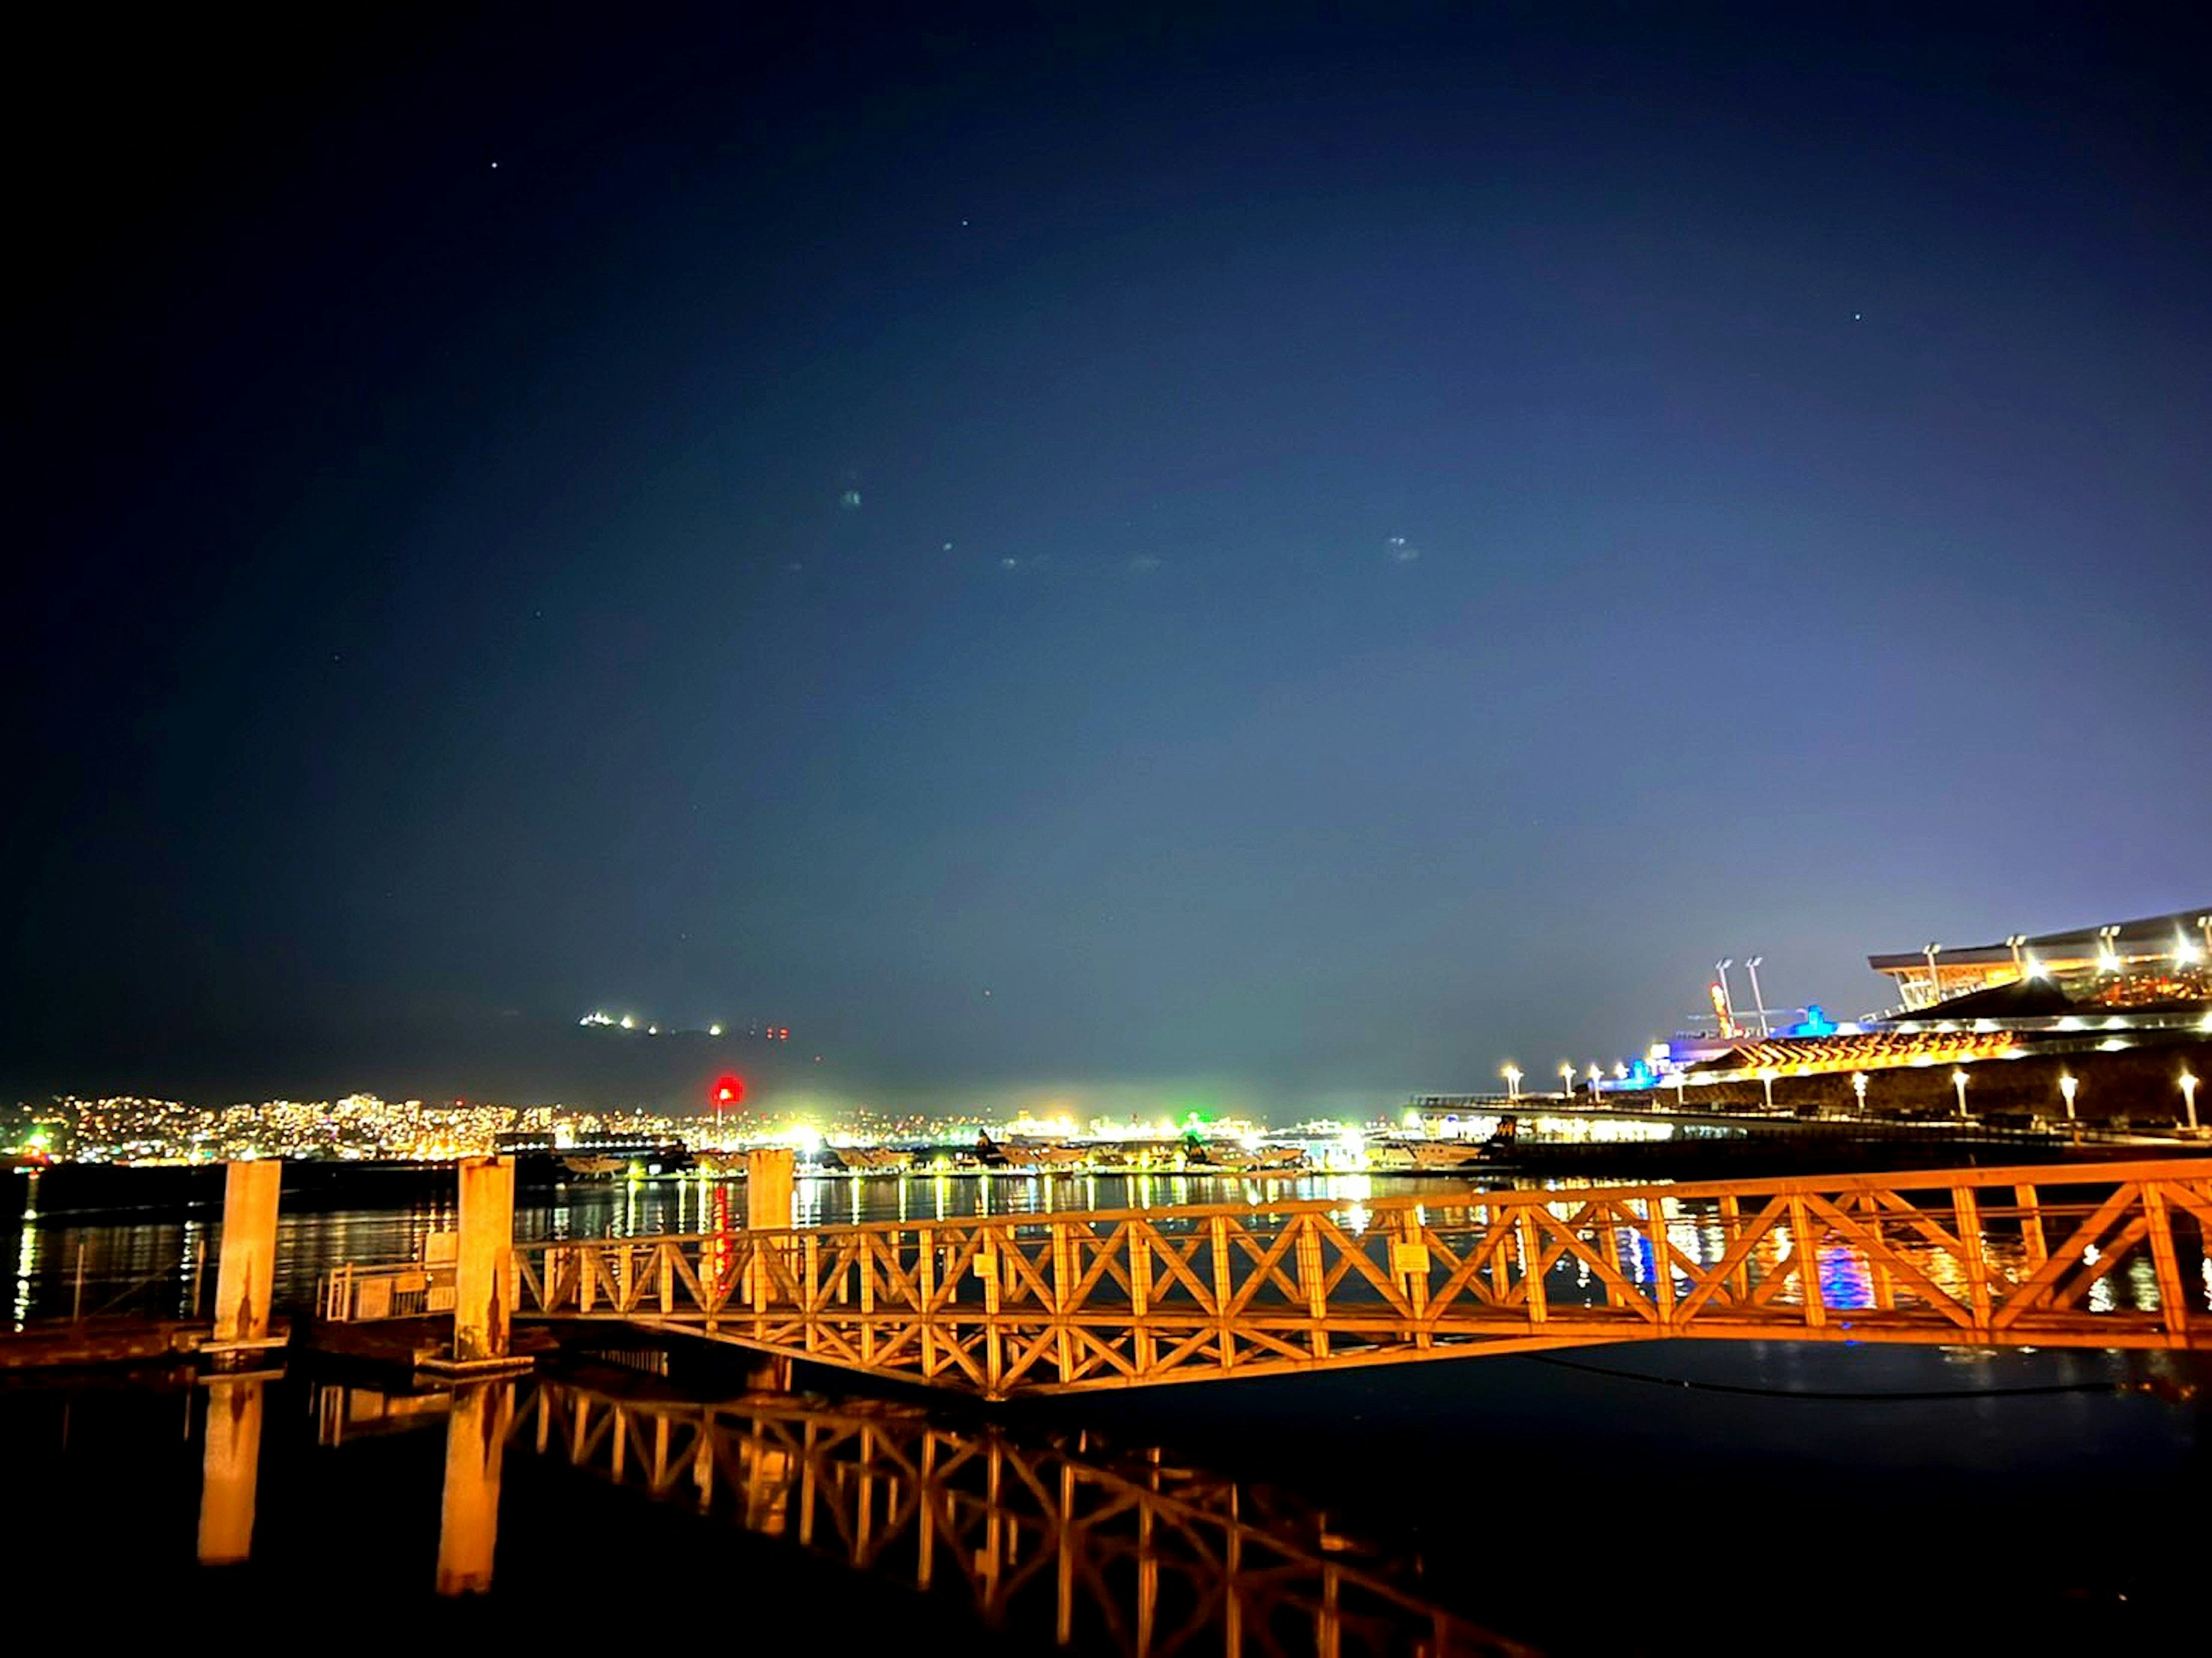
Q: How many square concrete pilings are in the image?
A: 3